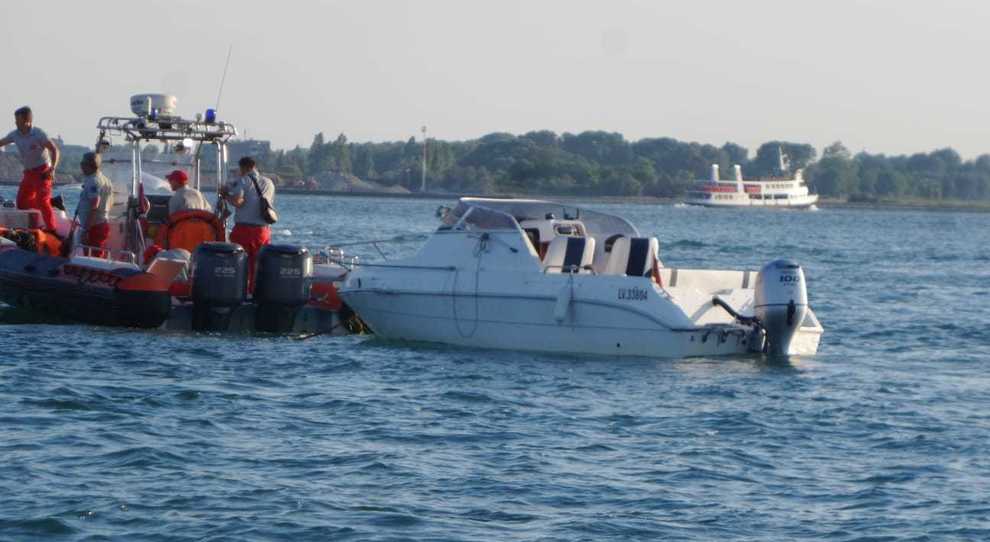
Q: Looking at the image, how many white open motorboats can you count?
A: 1